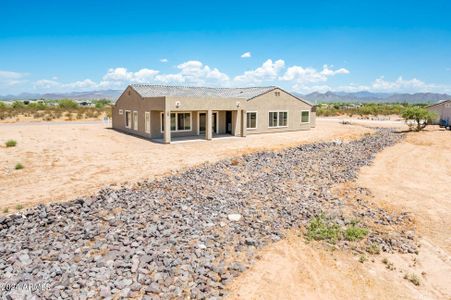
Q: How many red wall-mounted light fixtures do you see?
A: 0